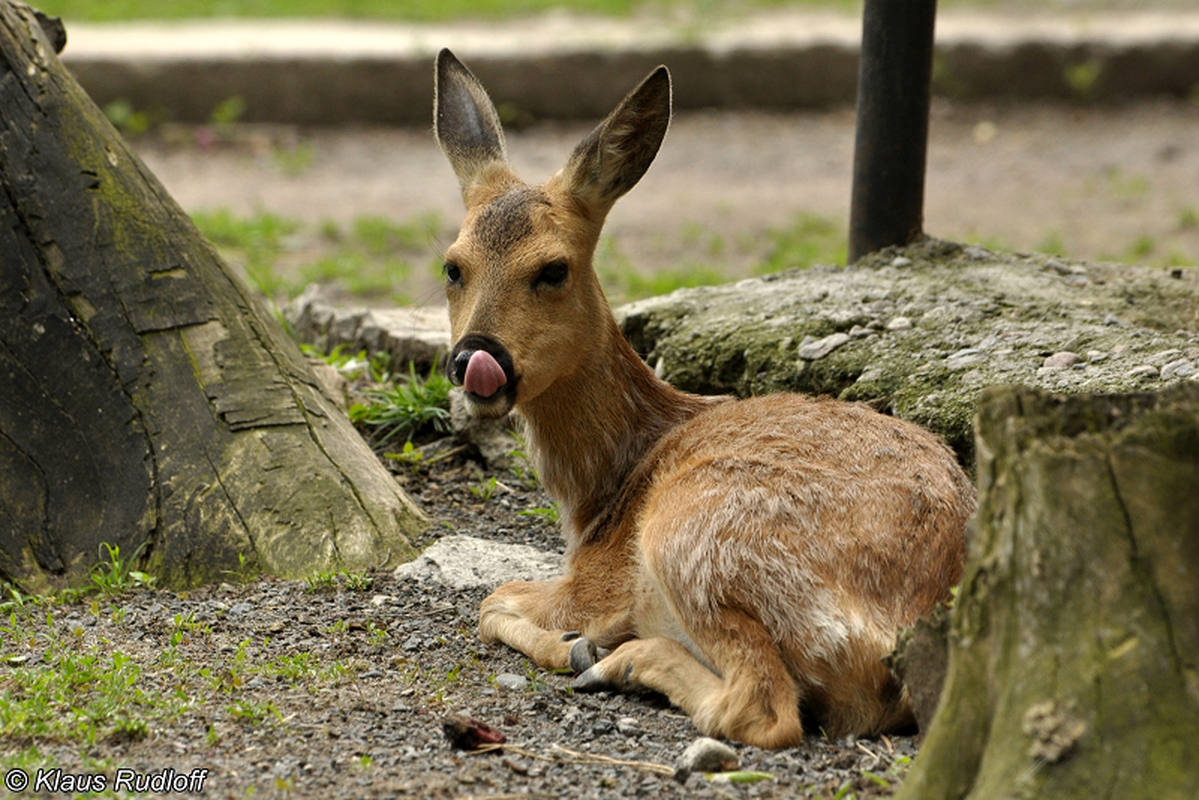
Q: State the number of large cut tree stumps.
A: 2